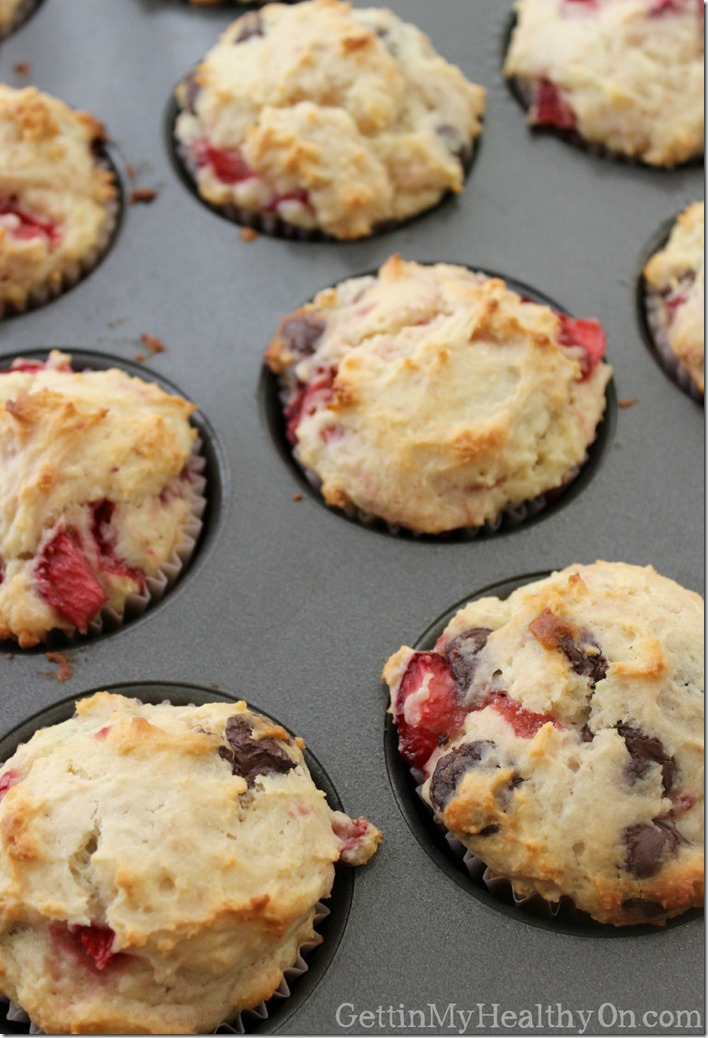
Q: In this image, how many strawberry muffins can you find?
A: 8